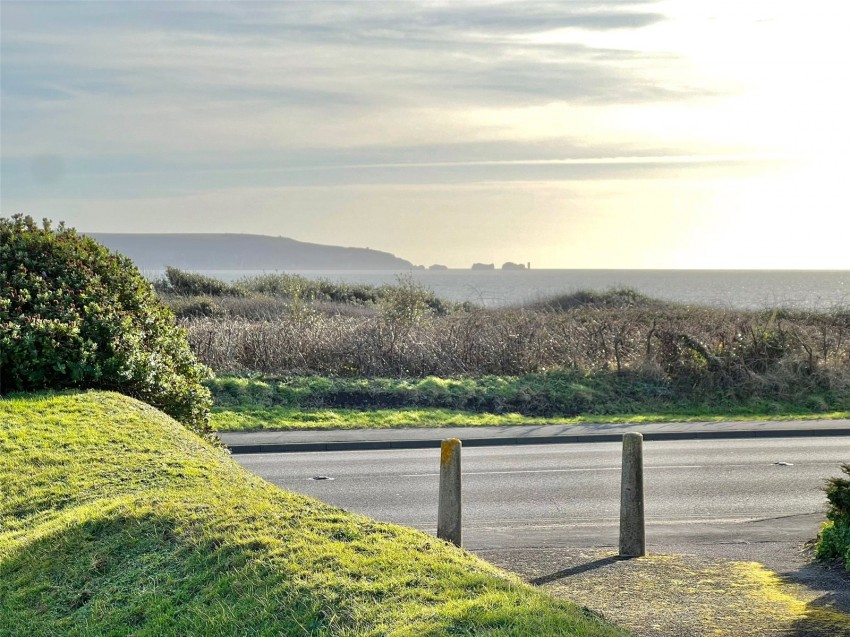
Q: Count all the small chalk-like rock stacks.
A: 3